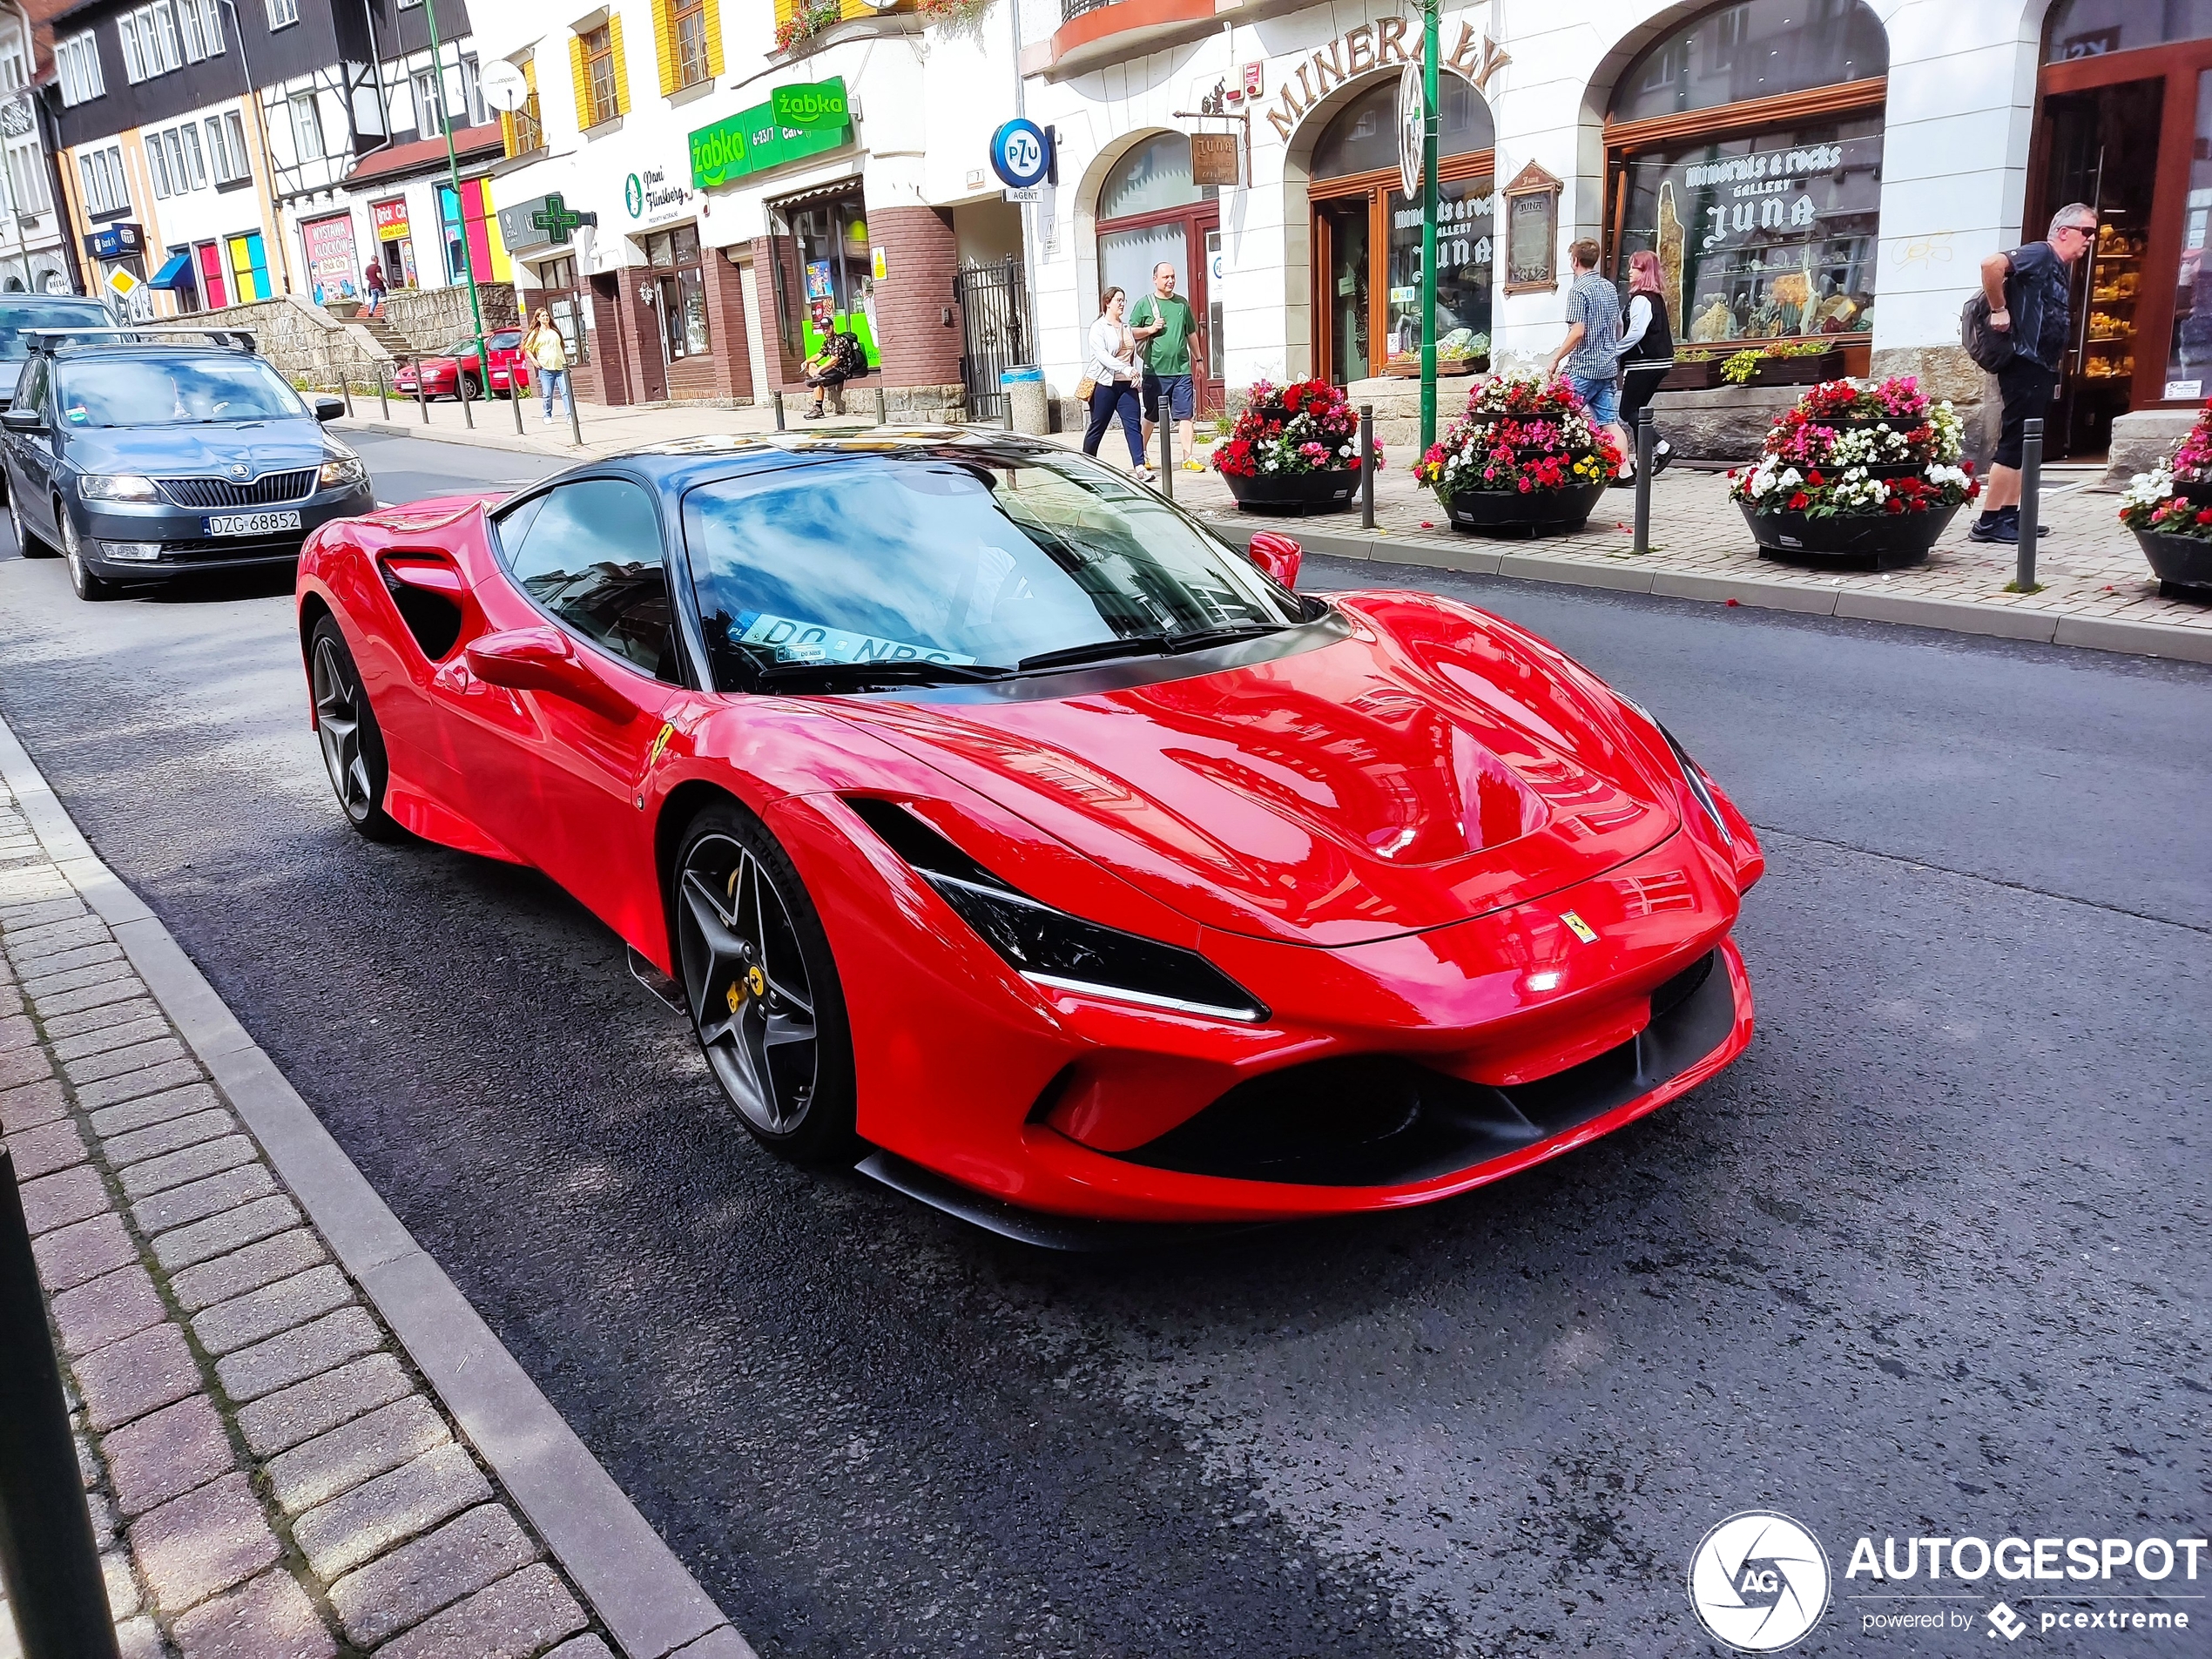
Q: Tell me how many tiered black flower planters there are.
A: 4